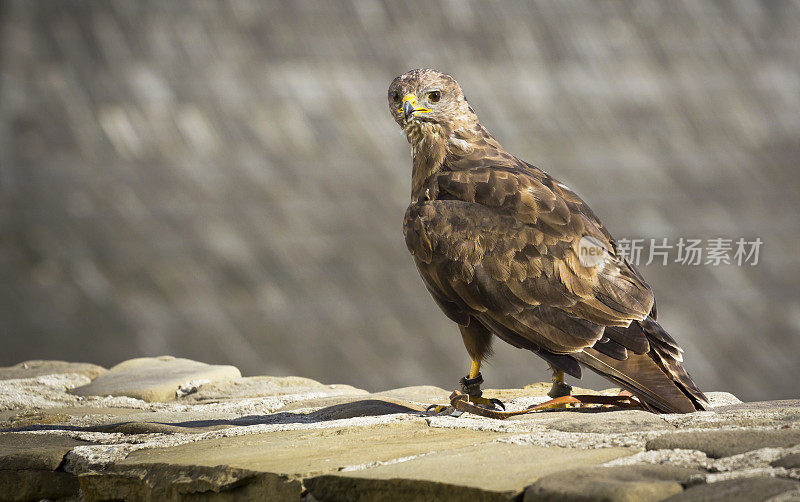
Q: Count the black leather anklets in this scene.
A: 2